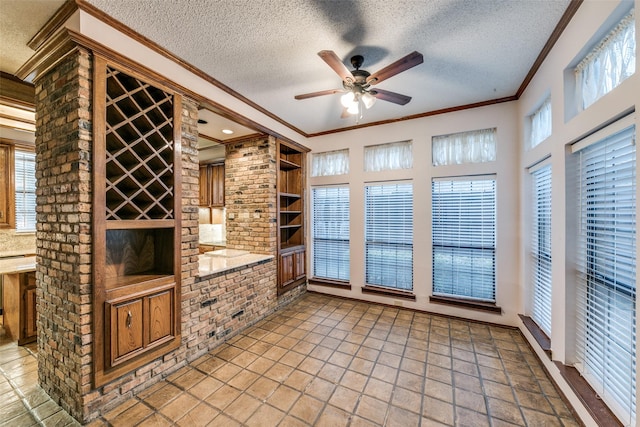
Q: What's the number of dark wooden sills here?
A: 5